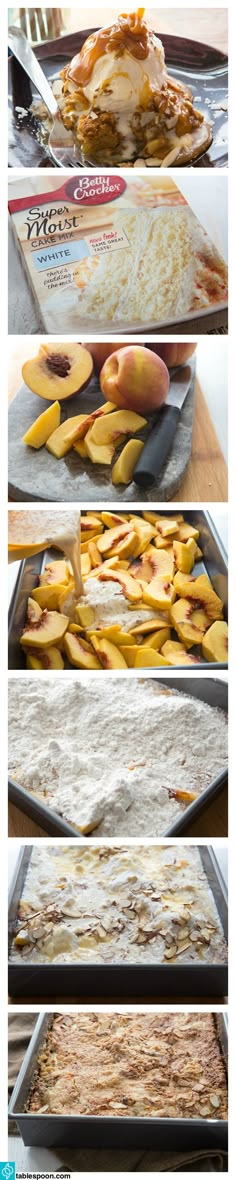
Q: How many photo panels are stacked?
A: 7